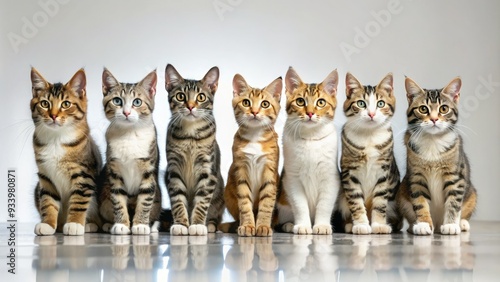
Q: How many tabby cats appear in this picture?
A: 7